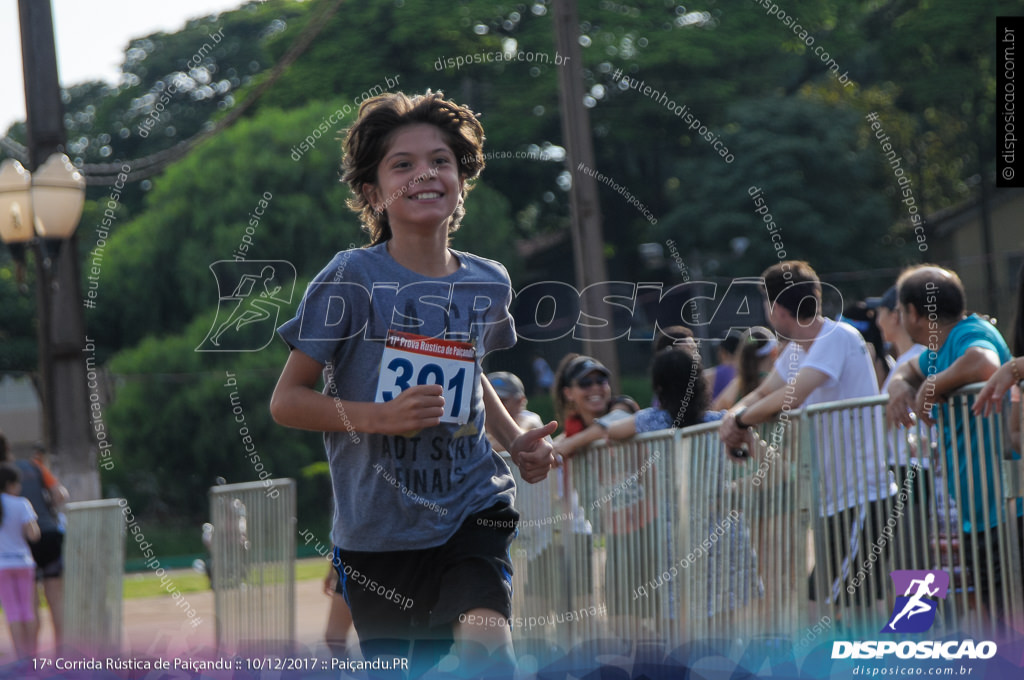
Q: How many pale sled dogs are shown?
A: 0